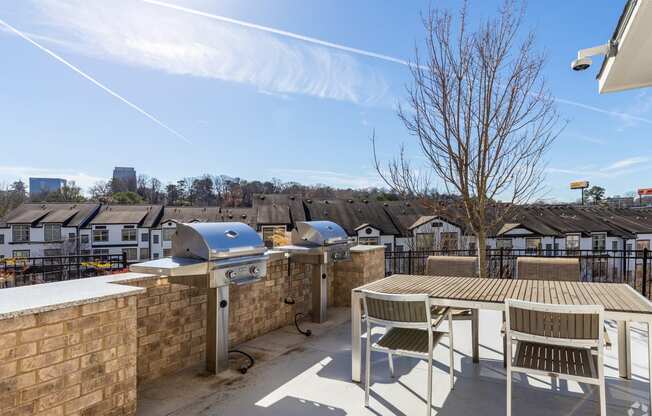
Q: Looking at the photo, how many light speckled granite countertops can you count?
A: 1